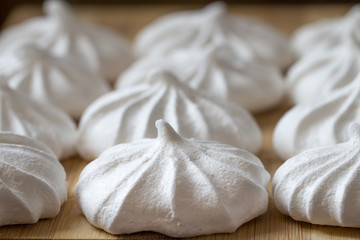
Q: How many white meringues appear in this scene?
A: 12